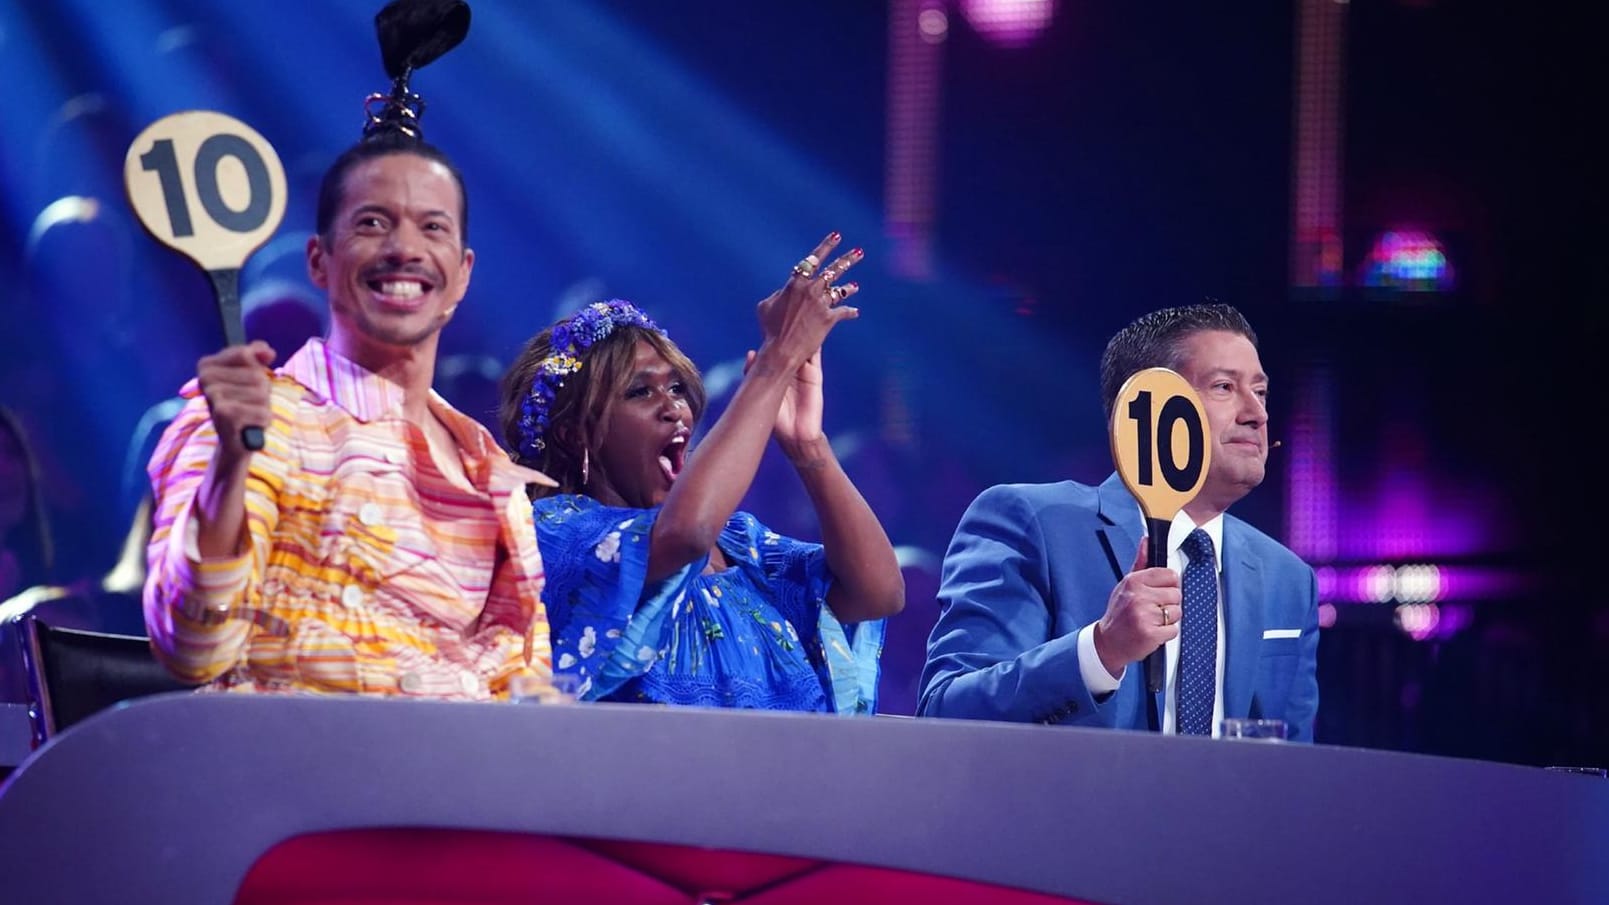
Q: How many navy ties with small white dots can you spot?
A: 1